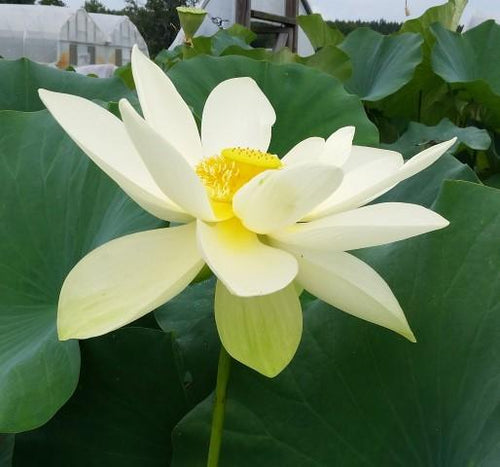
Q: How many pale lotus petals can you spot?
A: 14